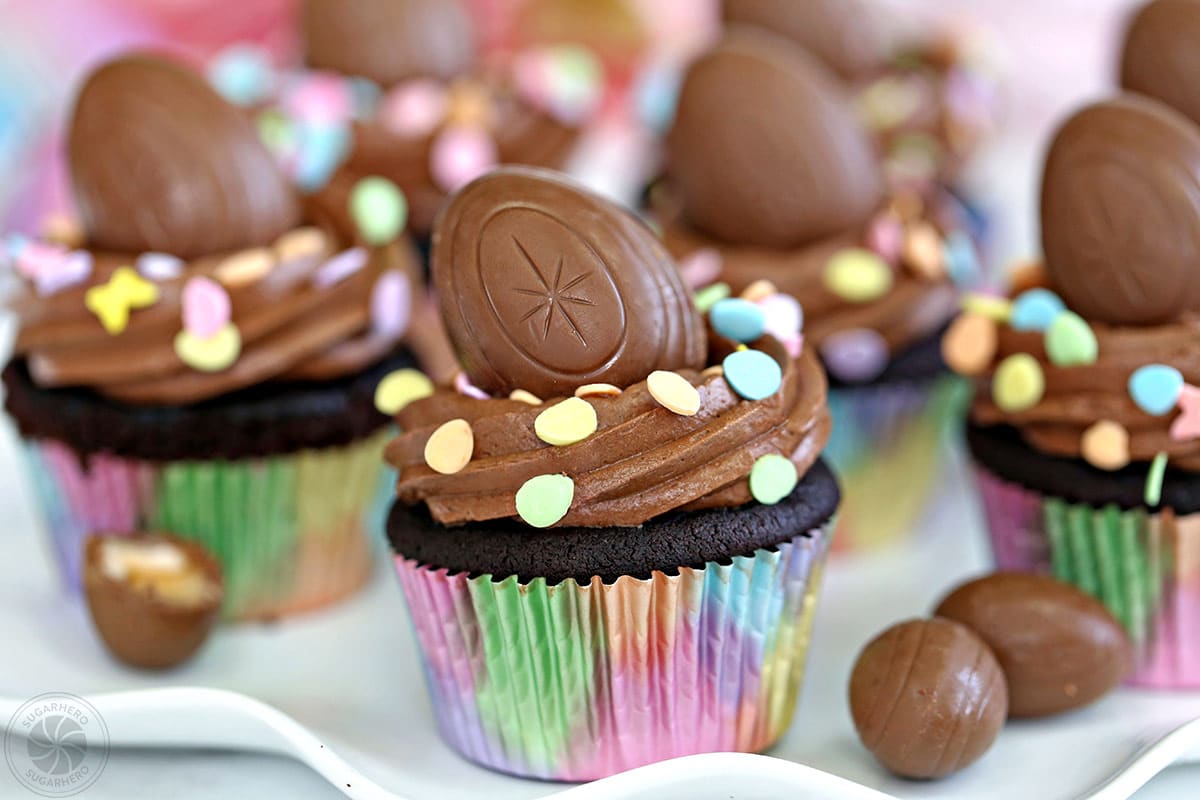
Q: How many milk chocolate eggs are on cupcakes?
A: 7